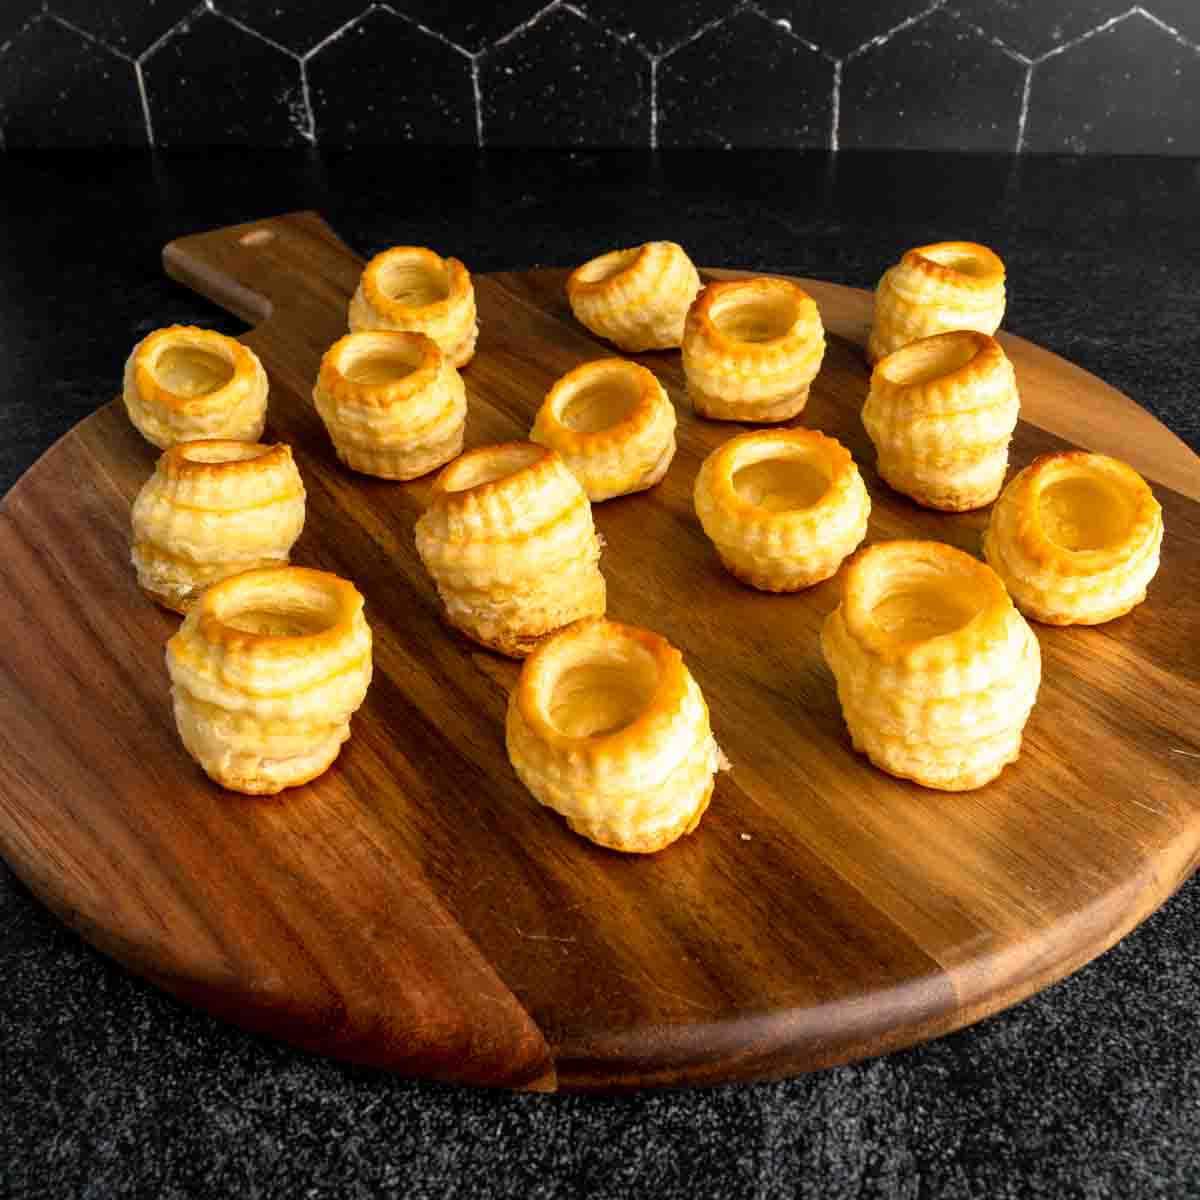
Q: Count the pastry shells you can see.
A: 15